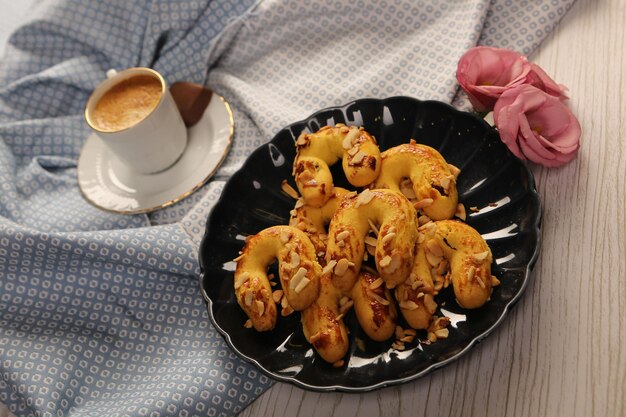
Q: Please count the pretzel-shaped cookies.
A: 7